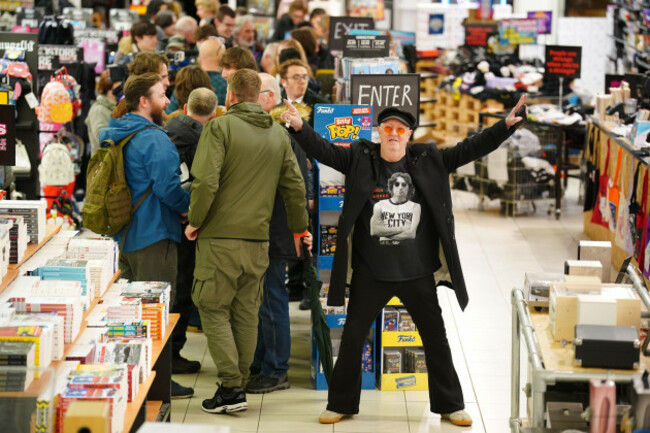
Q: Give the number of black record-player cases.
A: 1